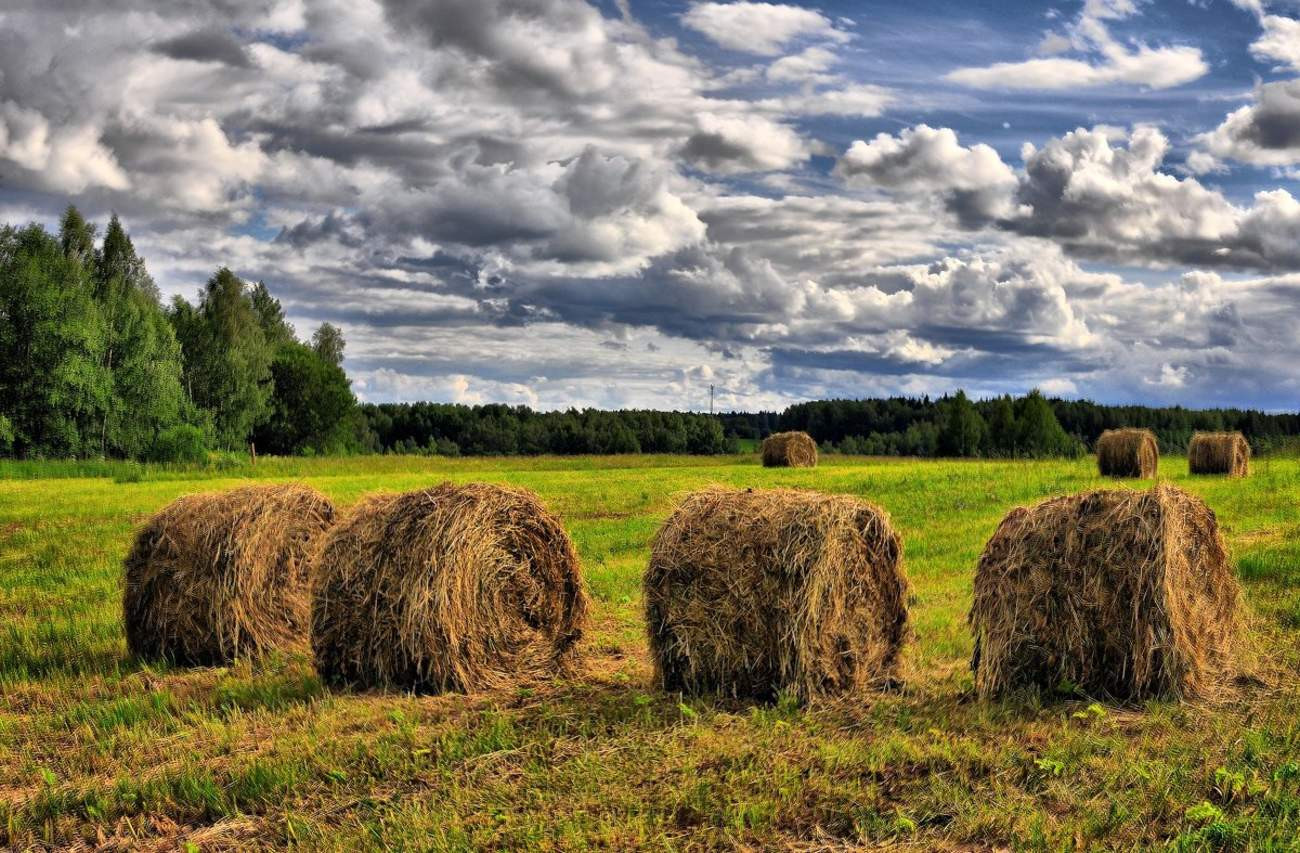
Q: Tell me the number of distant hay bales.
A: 3